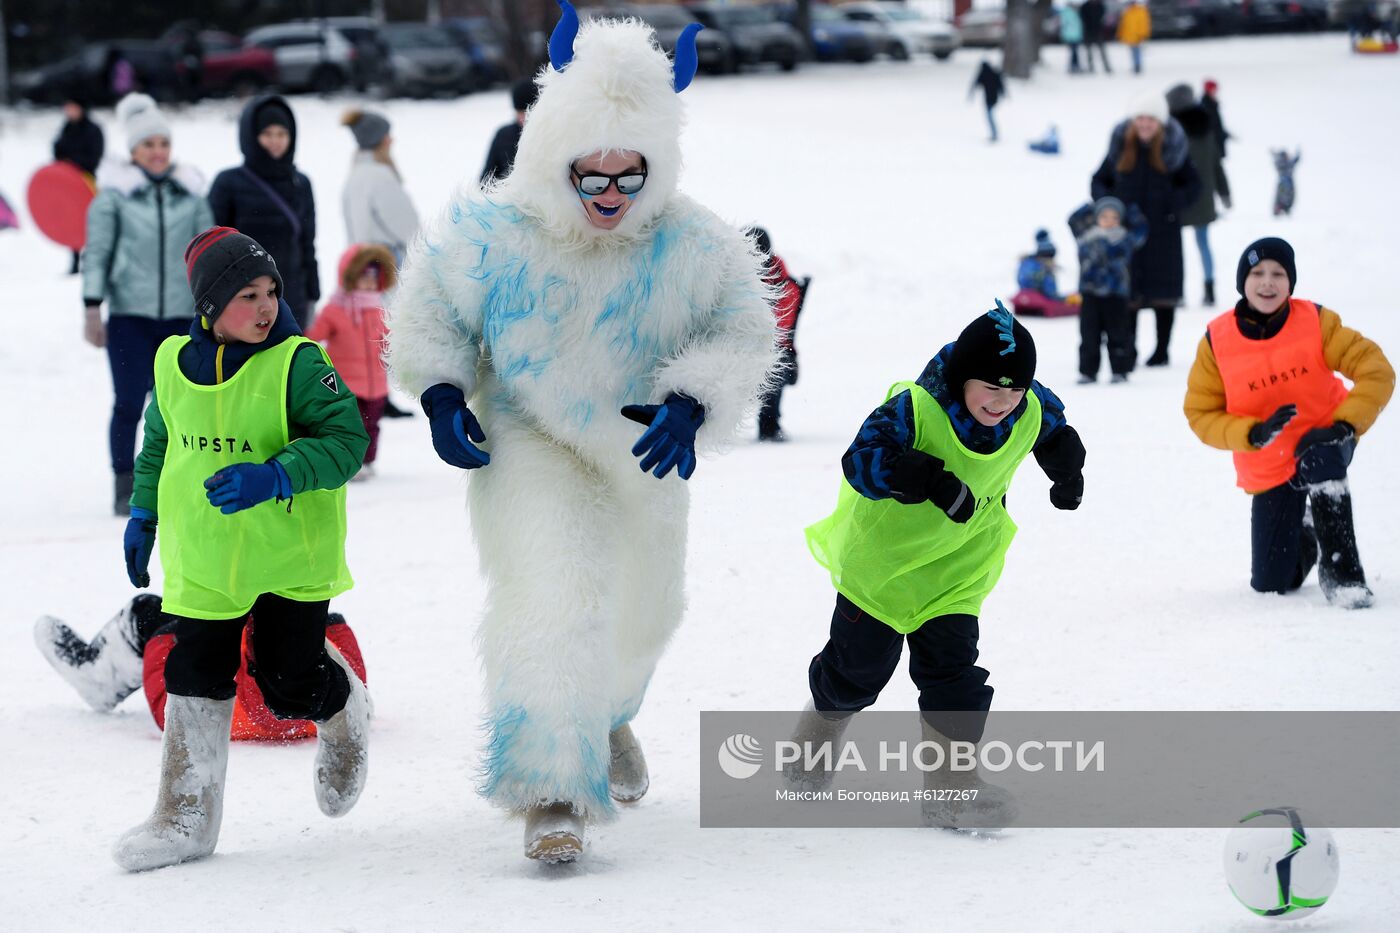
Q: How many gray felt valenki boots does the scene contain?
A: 6